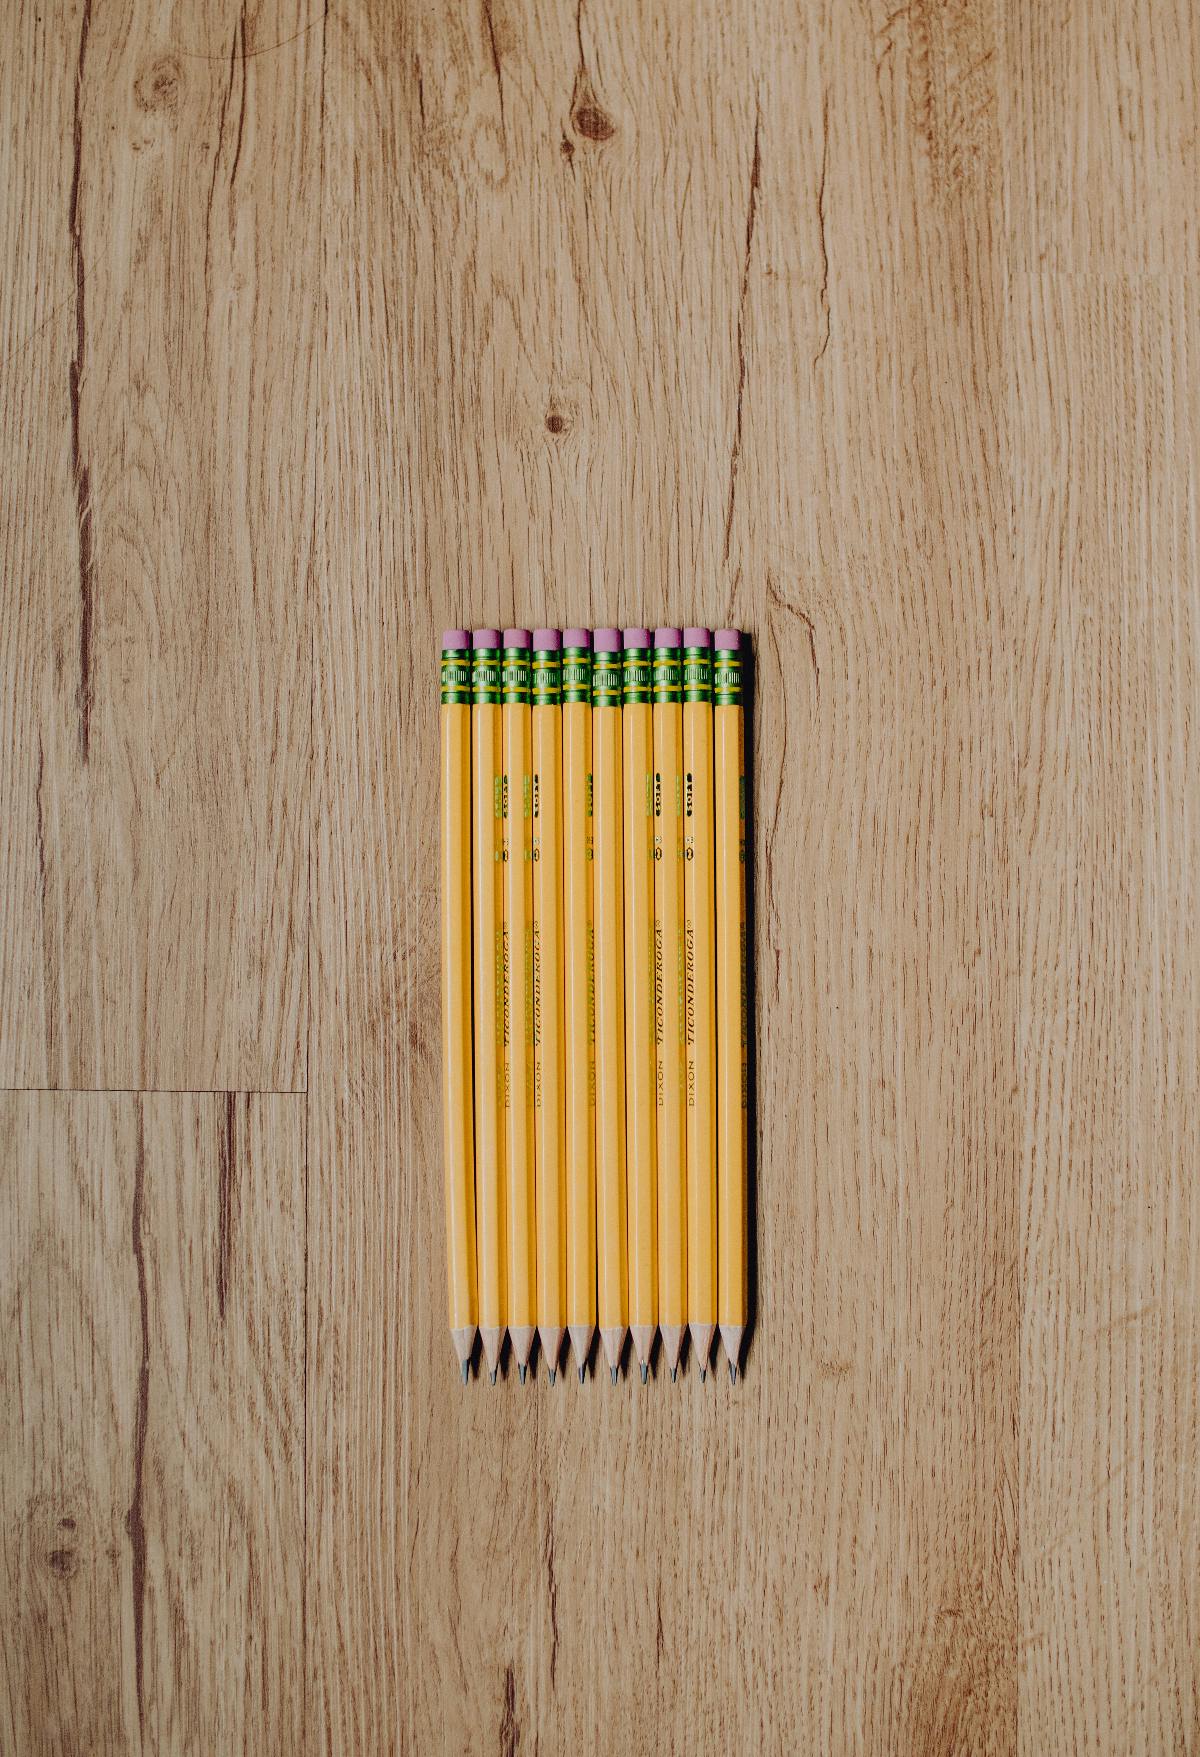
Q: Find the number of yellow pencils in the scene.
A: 10